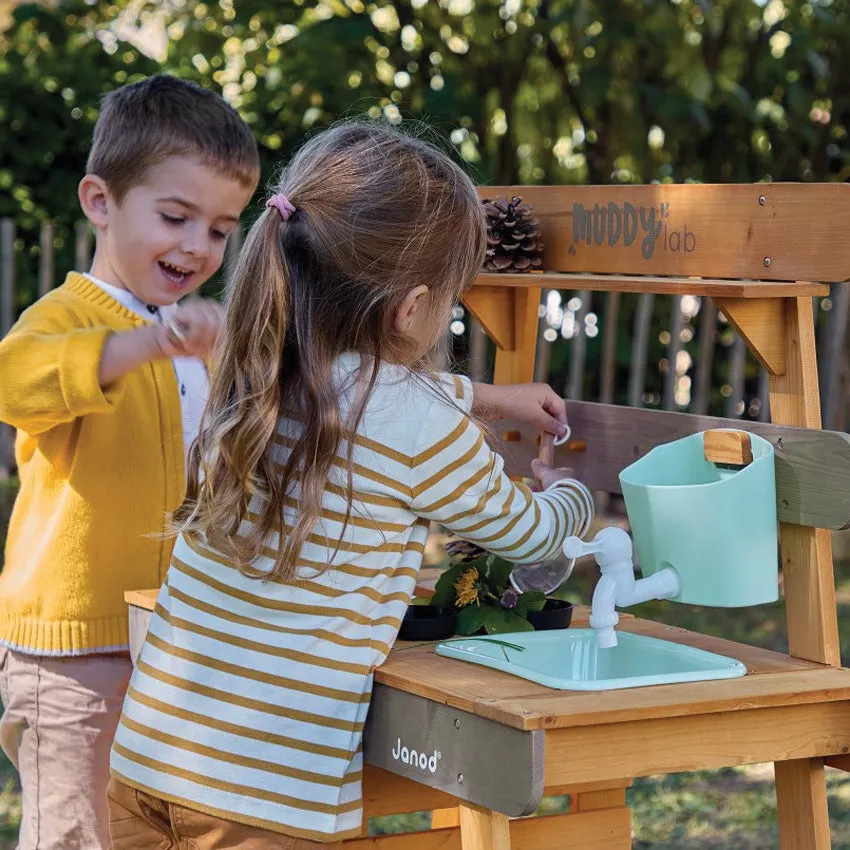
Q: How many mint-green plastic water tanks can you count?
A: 1